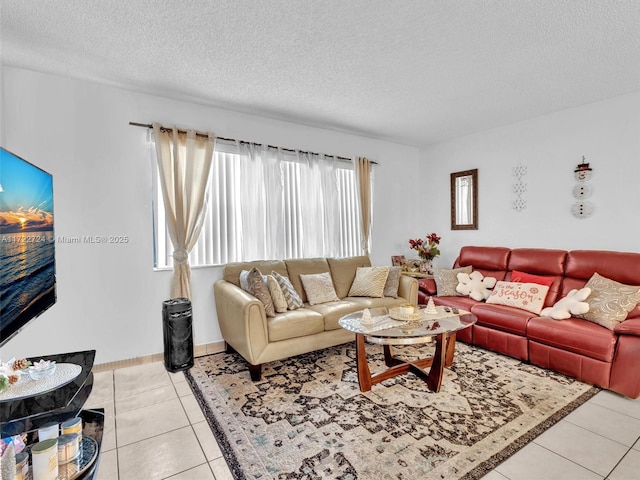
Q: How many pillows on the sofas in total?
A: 13